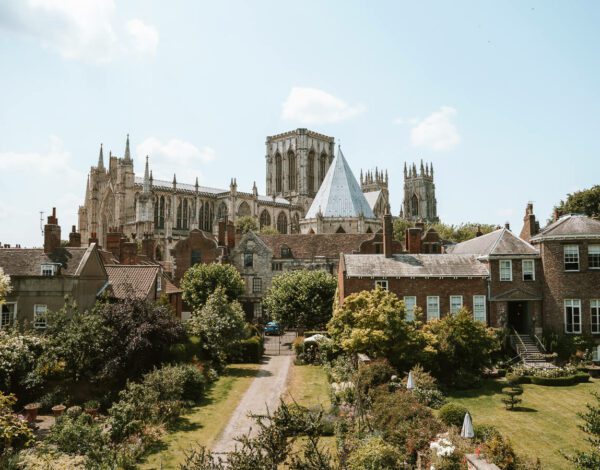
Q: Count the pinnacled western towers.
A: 2